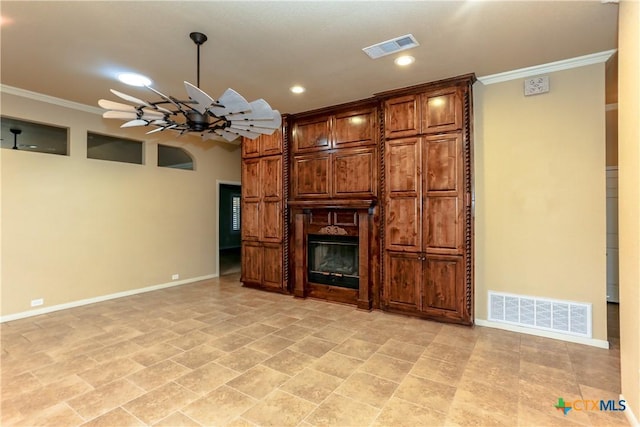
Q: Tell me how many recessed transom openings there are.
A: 3